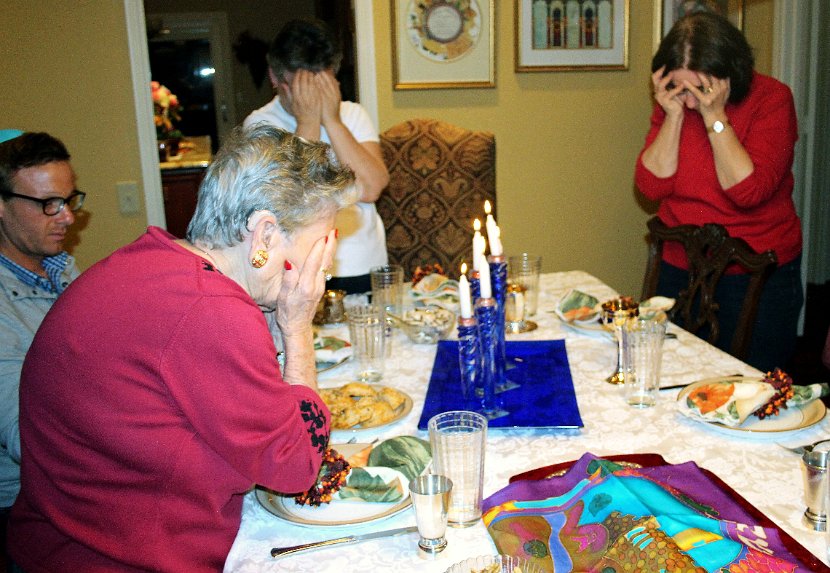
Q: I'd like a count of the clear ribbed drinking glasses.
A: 5